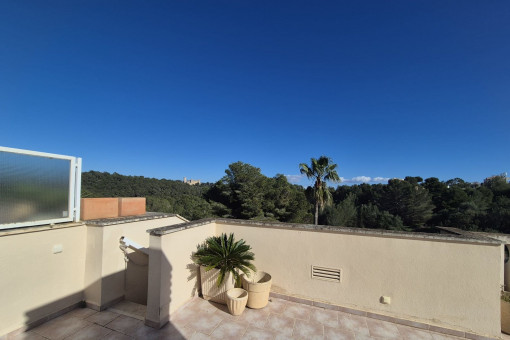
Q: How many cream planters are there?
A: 3